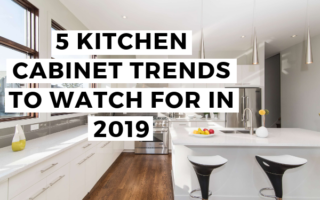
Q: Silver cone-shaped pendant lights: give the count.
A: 3